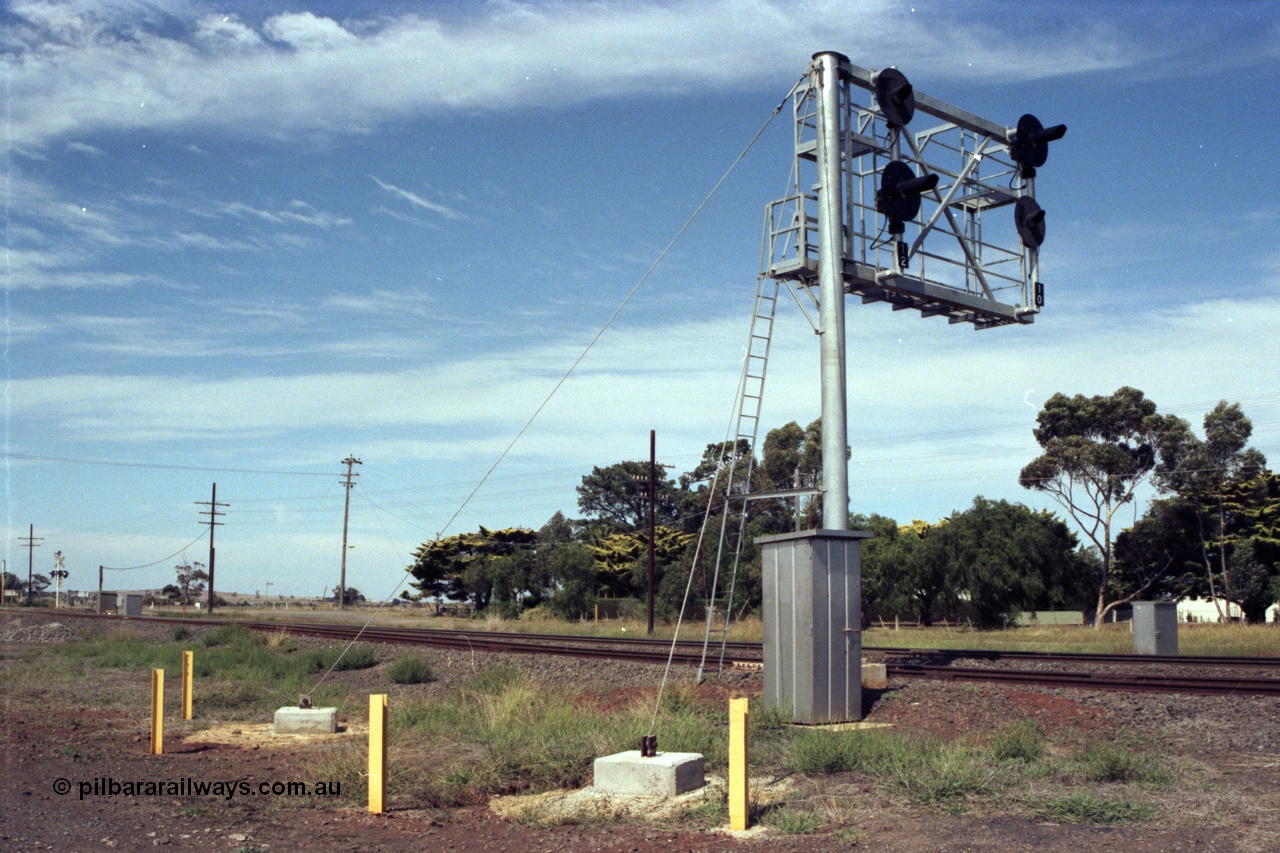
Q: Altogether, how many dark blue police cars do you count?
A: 0